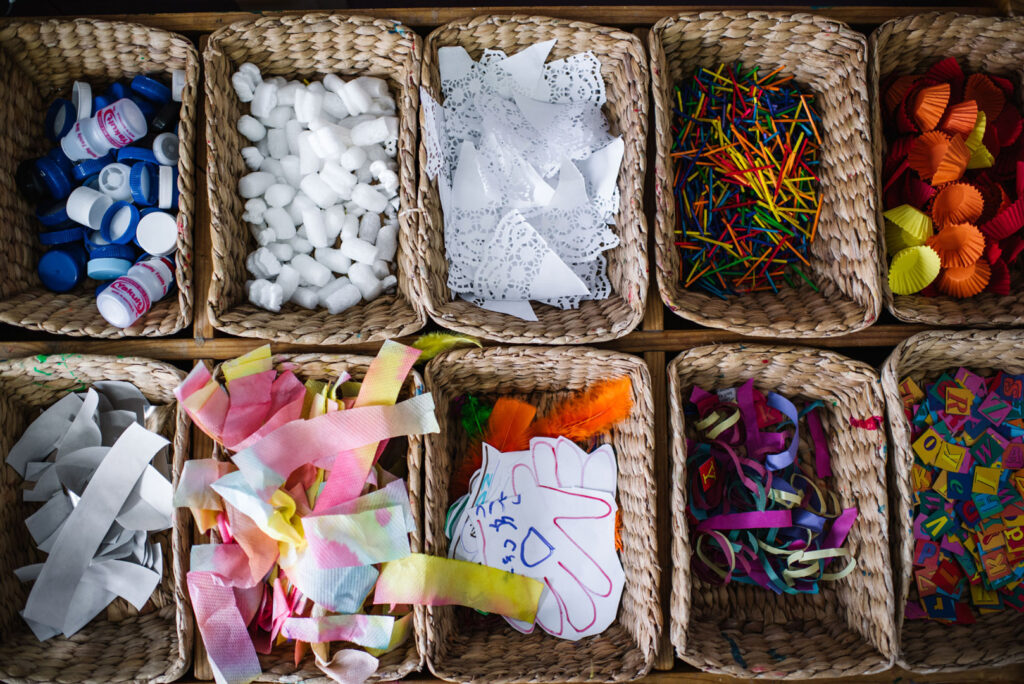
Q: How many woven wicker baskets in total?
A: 10